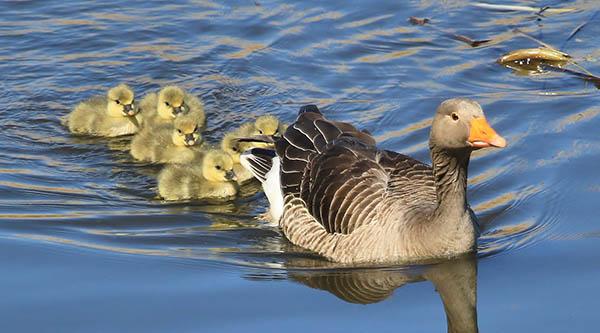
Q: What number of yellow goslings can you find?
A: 6